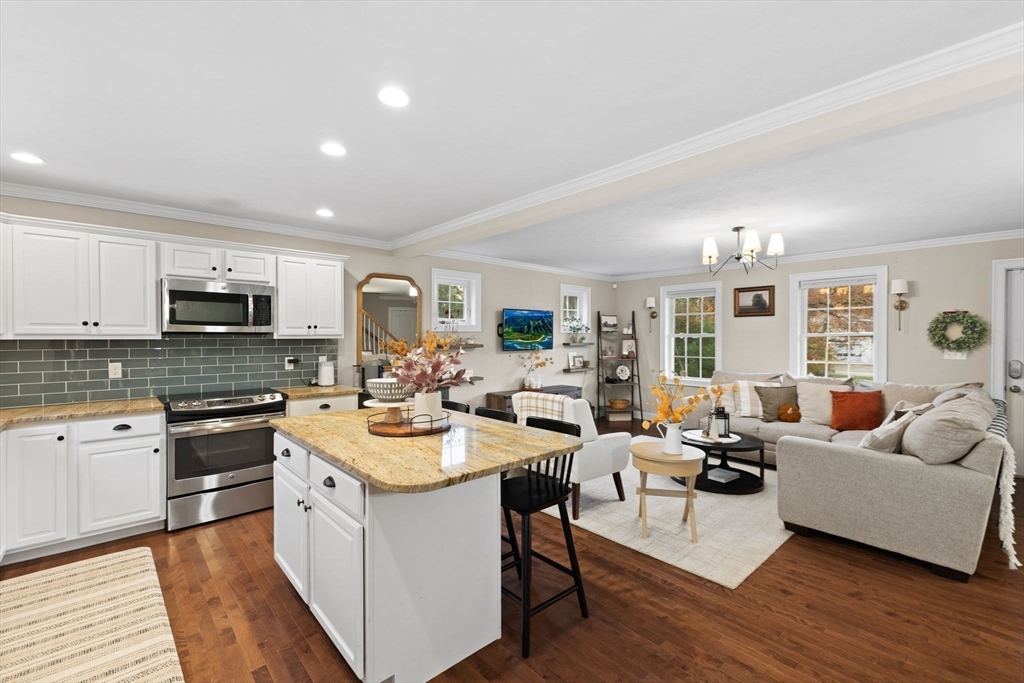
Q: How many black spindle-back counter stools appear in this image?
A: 3